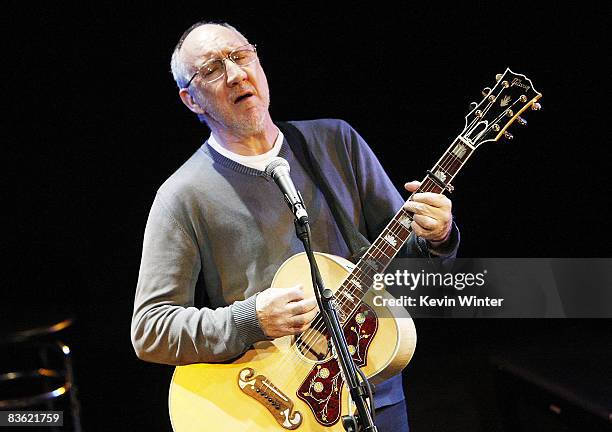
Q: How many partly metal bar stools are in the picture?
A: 1